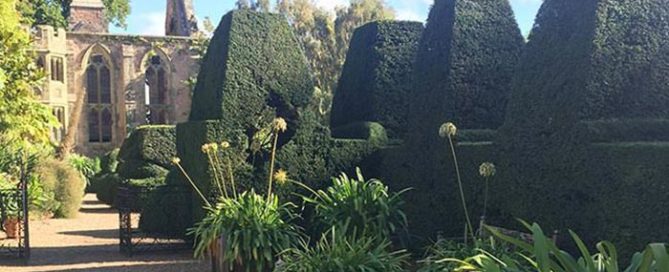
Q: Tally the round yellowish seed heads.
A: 8